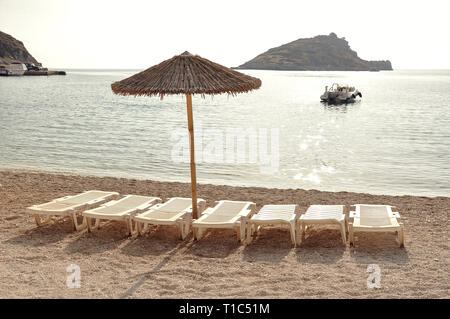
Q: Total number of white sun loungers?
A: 7